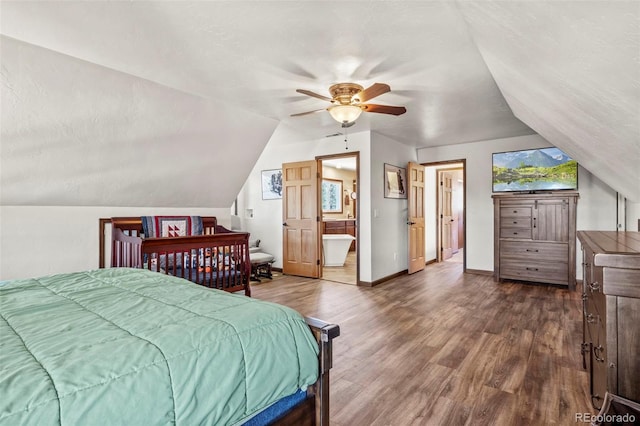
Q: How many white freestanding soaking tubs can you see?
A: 1